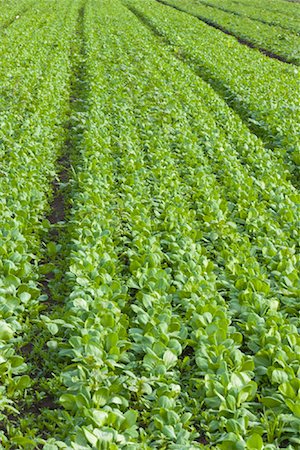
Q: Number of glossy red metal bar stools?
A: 0